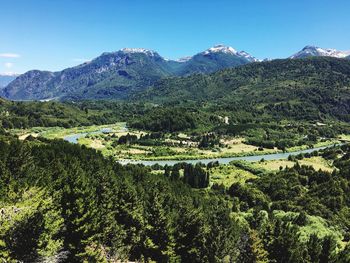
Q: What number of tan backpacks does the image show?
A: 0